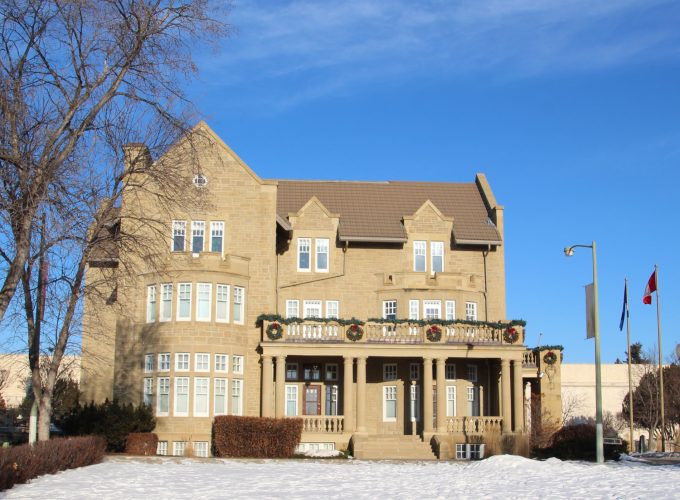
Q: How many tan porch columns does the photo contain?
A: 8